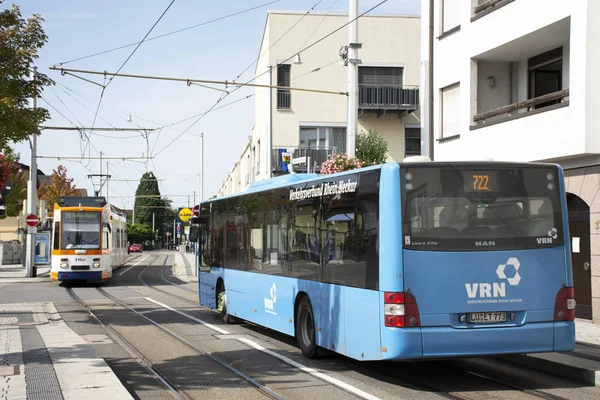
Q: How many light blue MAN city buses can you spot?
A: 1